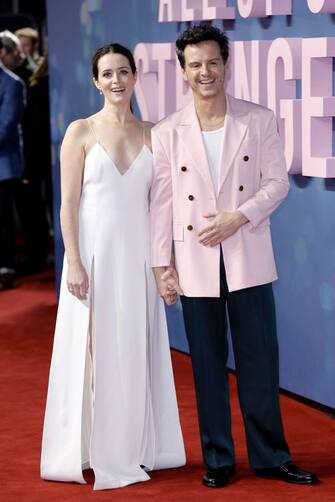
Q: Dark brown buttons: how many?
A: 5